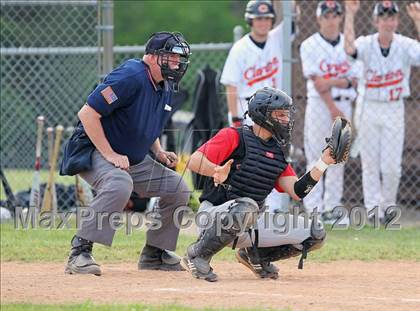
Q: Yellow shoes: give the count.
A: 0